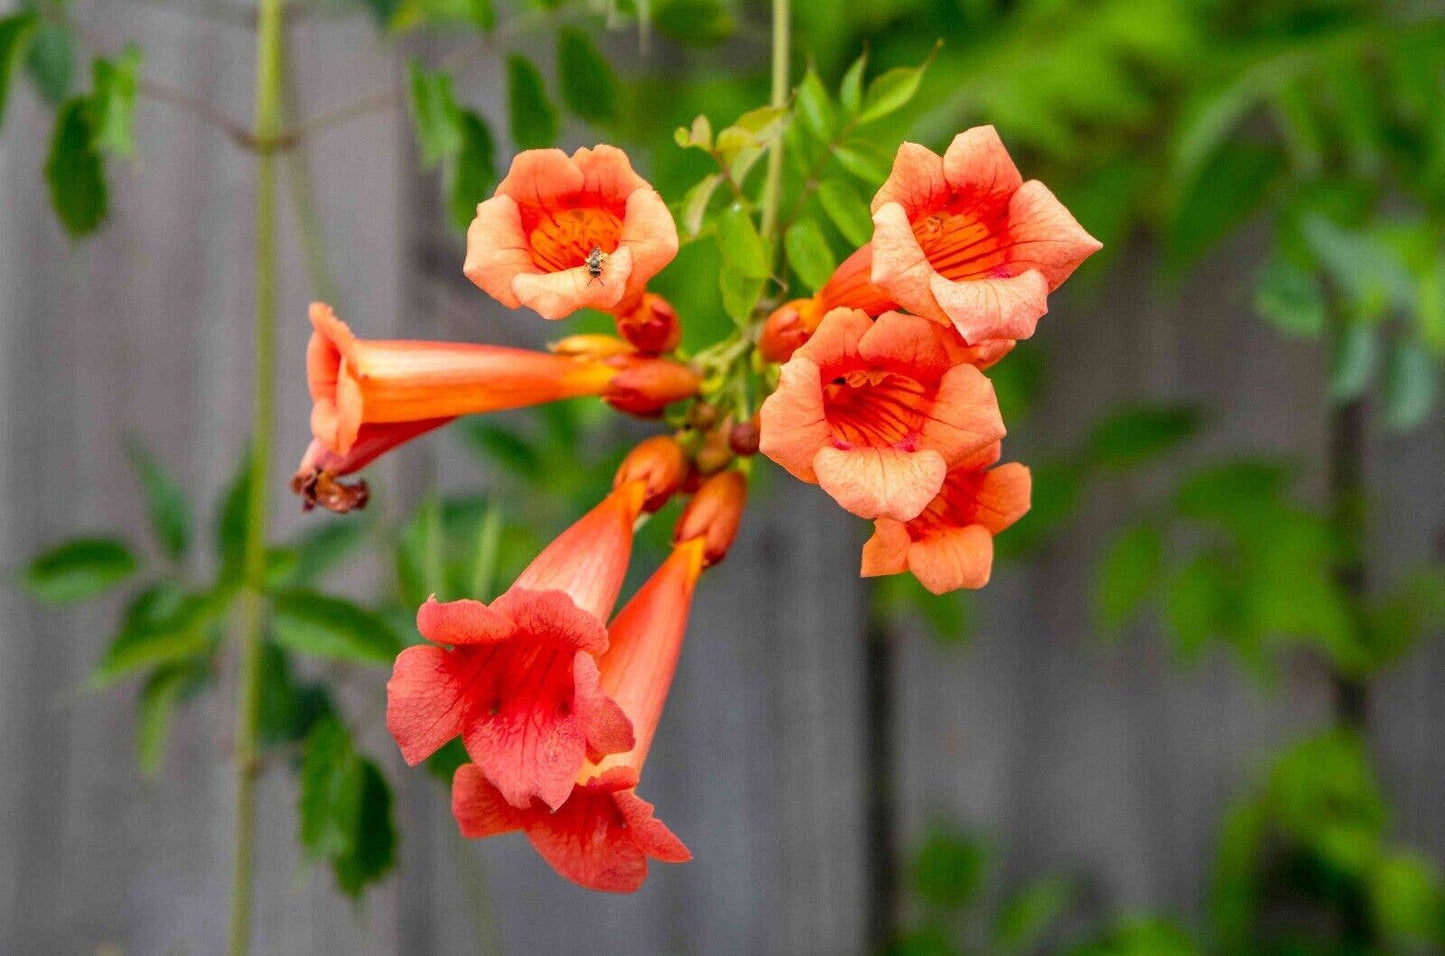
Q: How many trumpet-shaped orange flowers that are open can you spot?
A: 7